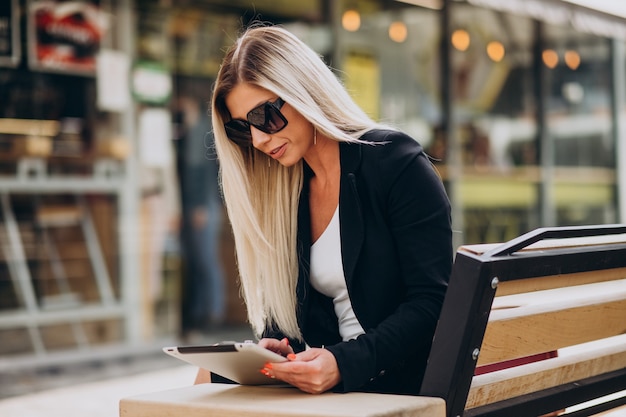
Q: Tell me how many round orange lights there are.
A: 6